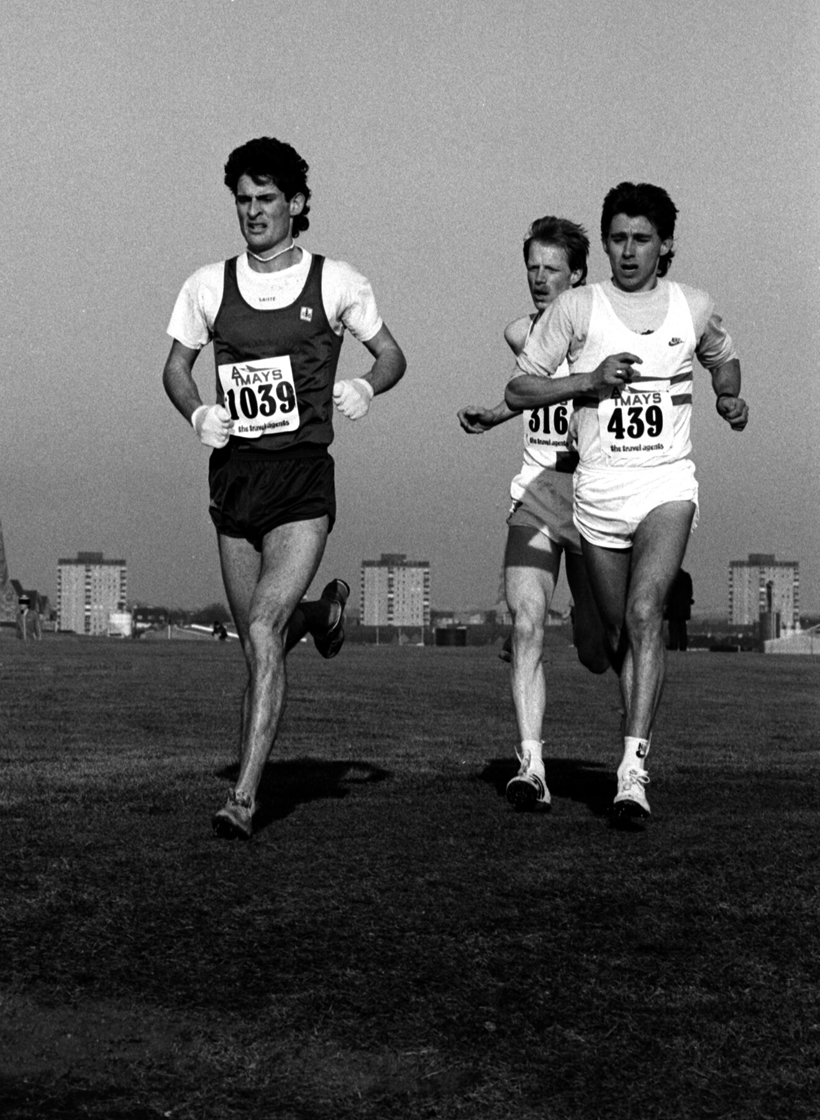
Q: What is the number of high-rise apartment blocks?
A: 3